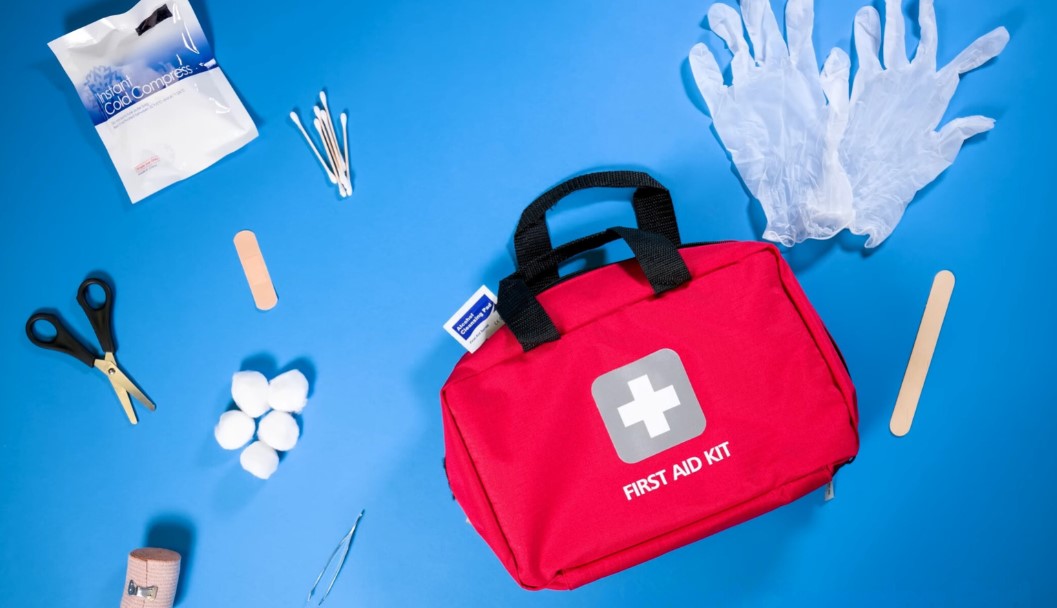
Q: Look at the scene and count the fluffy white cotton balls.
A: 5